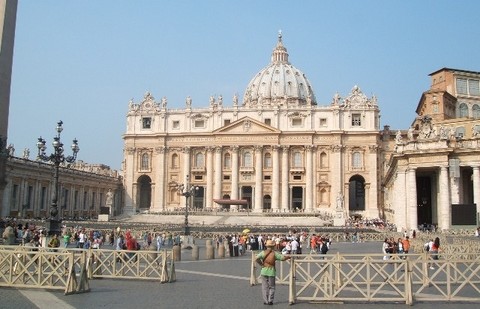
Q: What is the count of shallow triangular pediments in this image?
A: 1